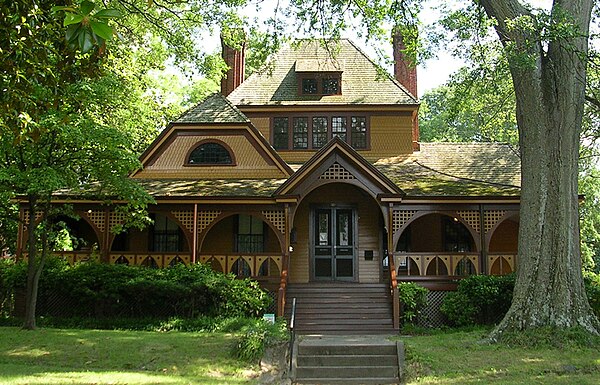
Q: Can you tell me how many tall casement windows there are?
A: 5